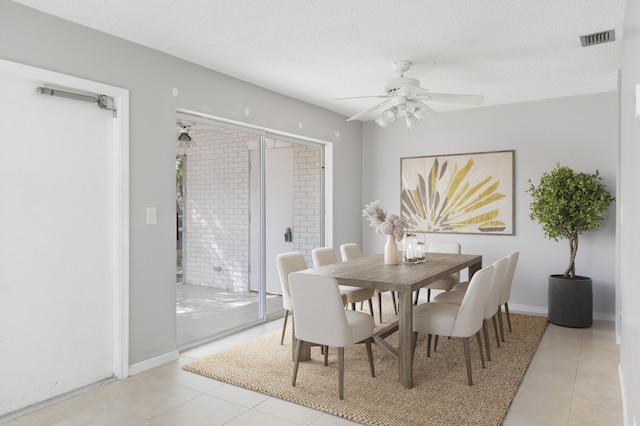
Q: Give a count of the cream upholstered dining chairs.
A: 8